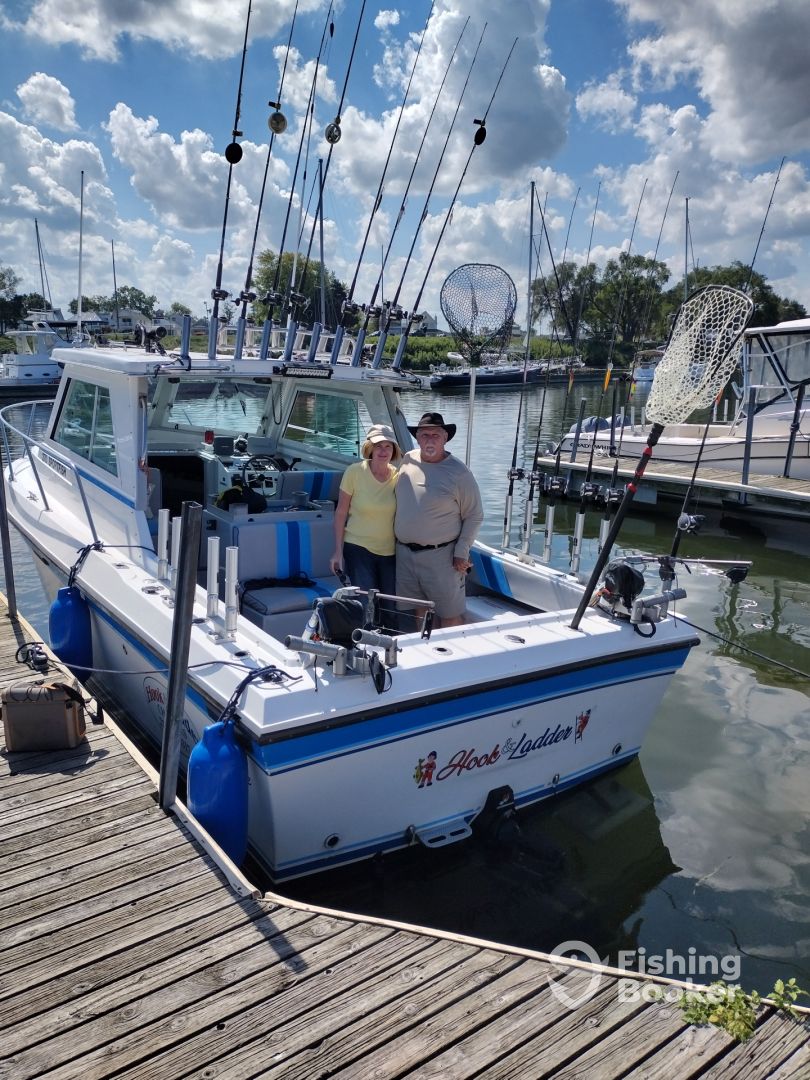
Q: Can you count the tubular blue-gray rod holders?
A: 10